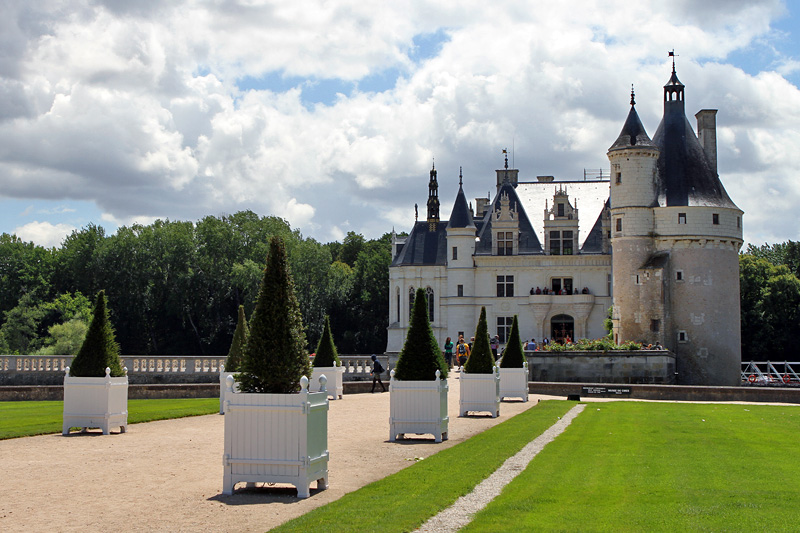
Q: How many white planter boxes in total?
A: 7